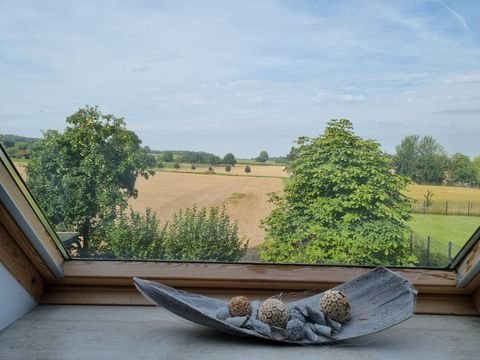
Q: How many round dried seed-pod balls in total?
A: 3